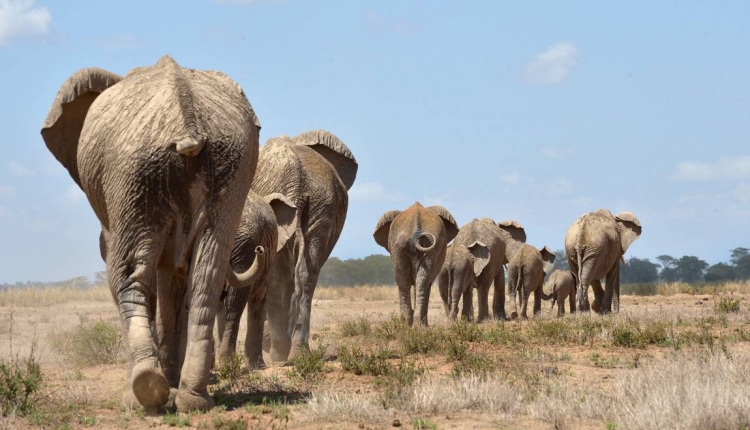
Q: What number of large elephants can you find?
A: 5